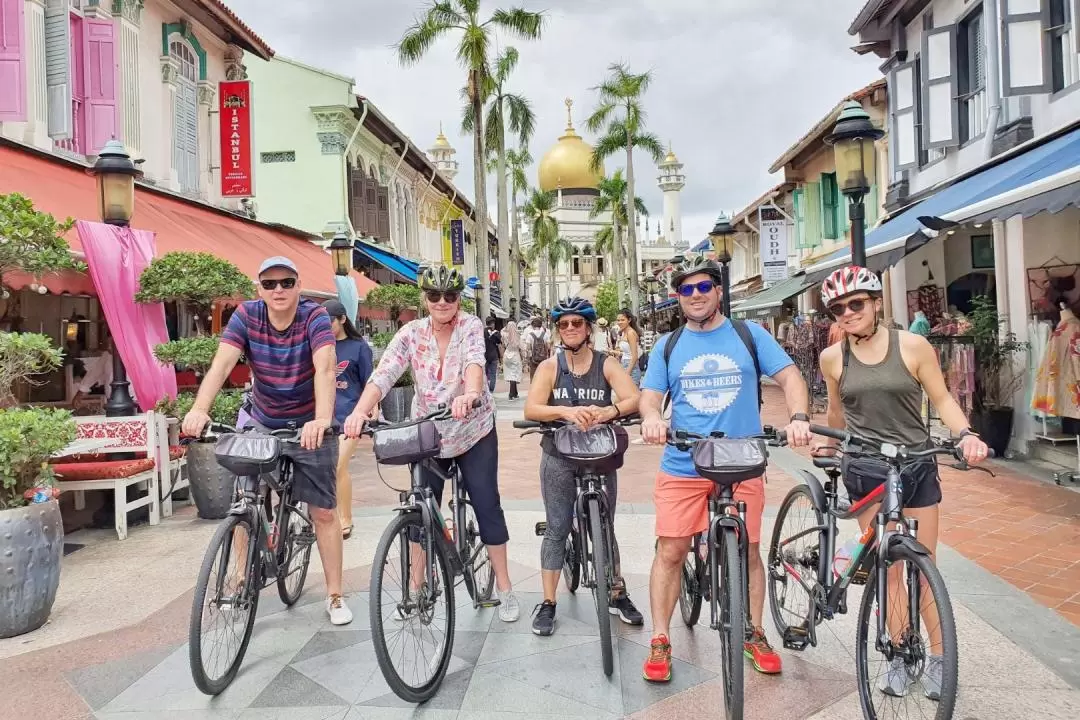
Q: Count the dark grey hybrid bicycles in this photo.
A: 5